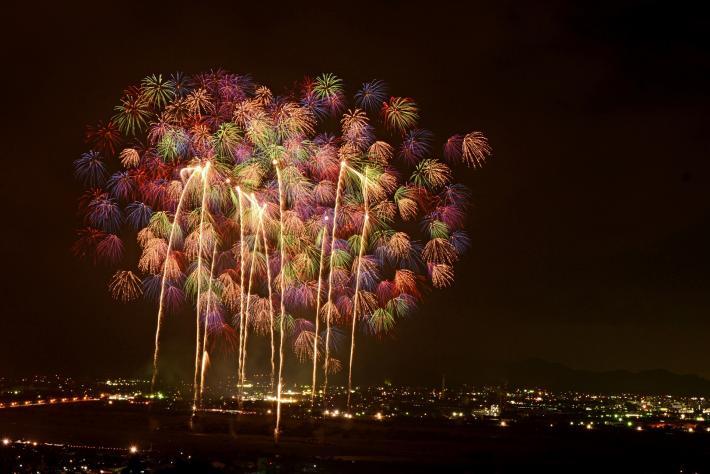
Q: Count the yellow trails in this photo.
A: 10